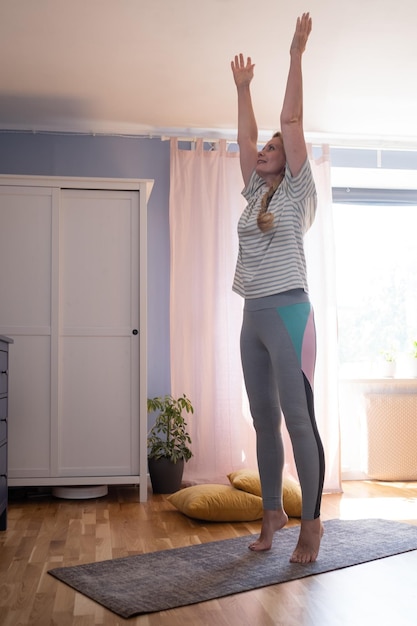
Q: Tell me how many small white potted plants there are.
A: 2